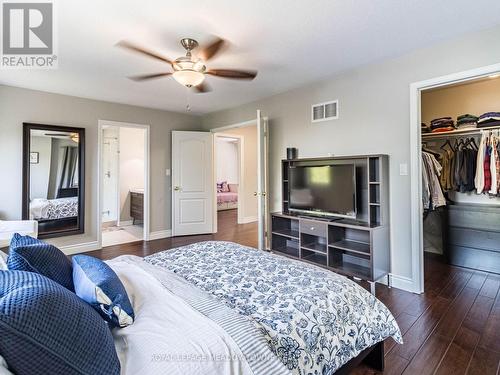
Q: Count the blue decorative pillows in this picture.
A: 3